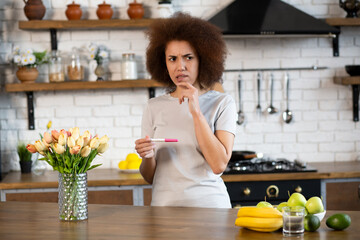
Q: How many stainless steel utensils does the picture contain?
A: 4